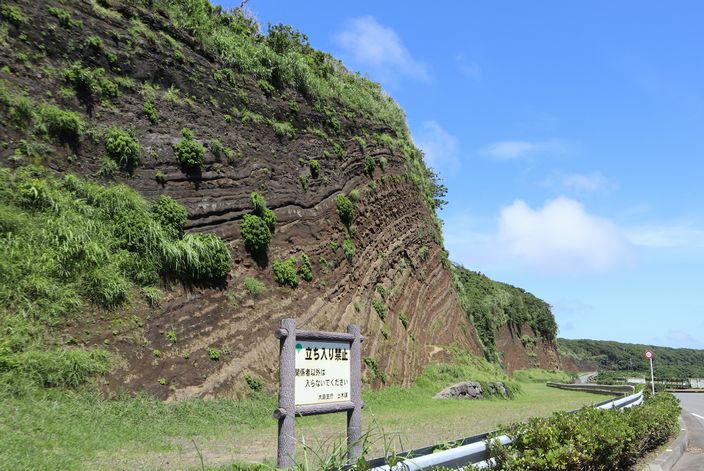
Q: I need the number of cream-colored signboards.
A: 1